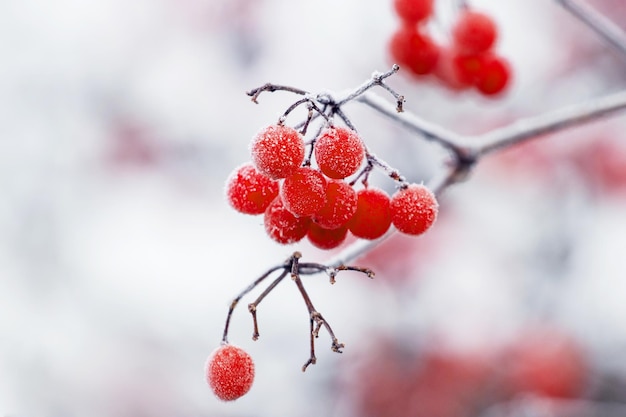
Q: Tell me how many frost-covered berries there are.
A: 10